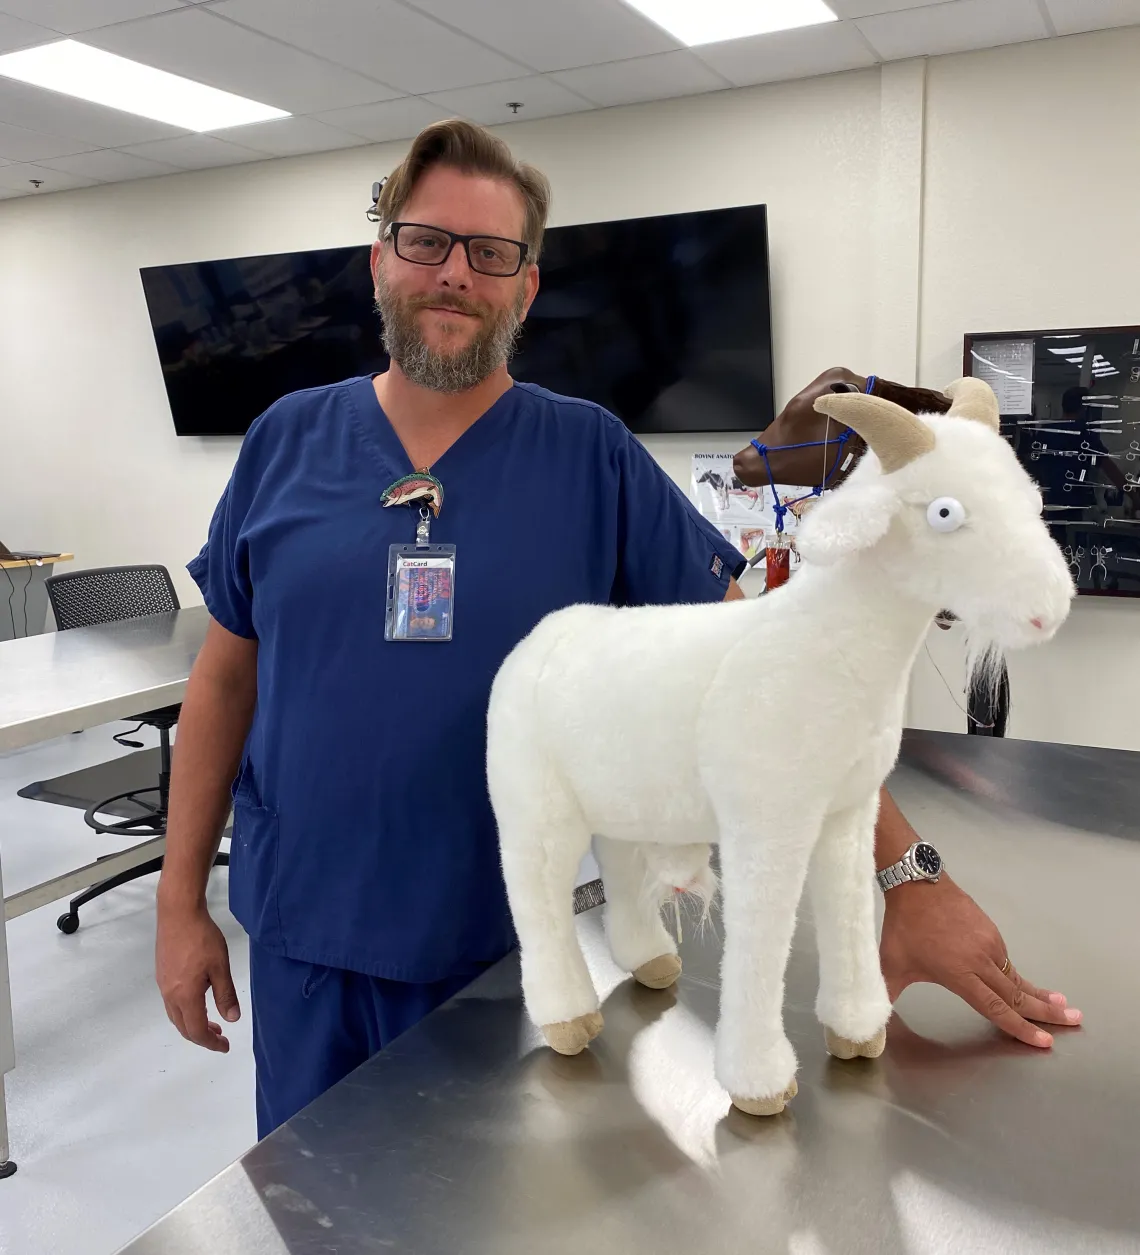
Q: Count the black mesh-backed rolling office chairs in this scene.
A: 1